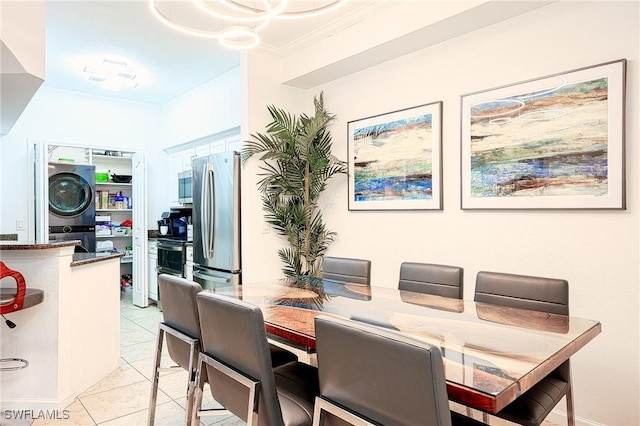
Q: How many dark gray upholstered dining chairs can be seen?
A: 6